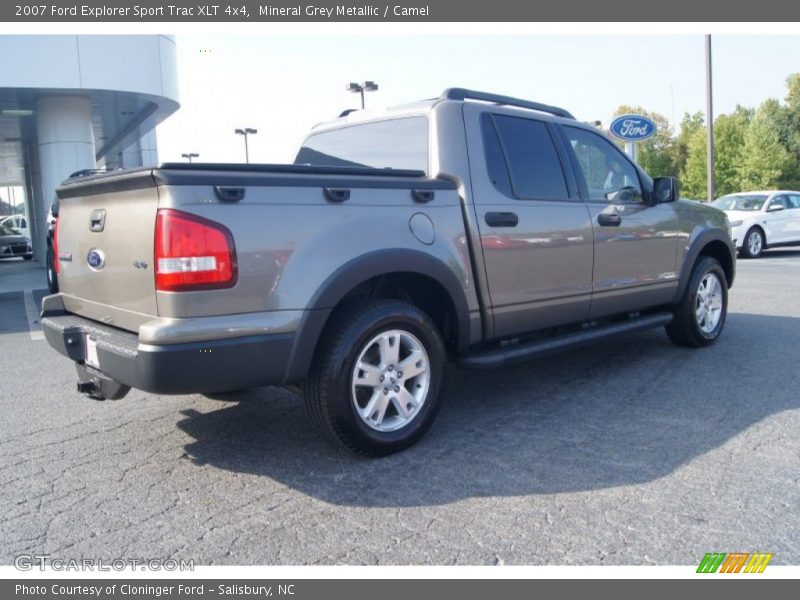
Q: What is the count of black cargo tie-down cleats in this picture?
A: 3